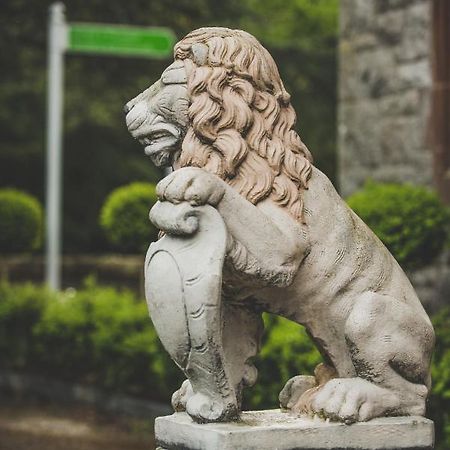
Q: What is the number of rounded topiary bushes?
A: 3